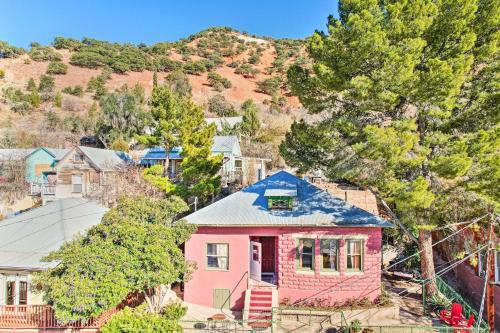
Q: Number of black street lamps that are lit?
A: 0